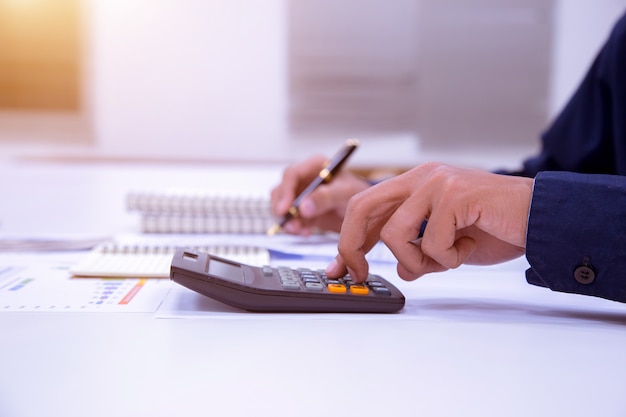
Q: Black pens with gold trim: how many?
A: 1